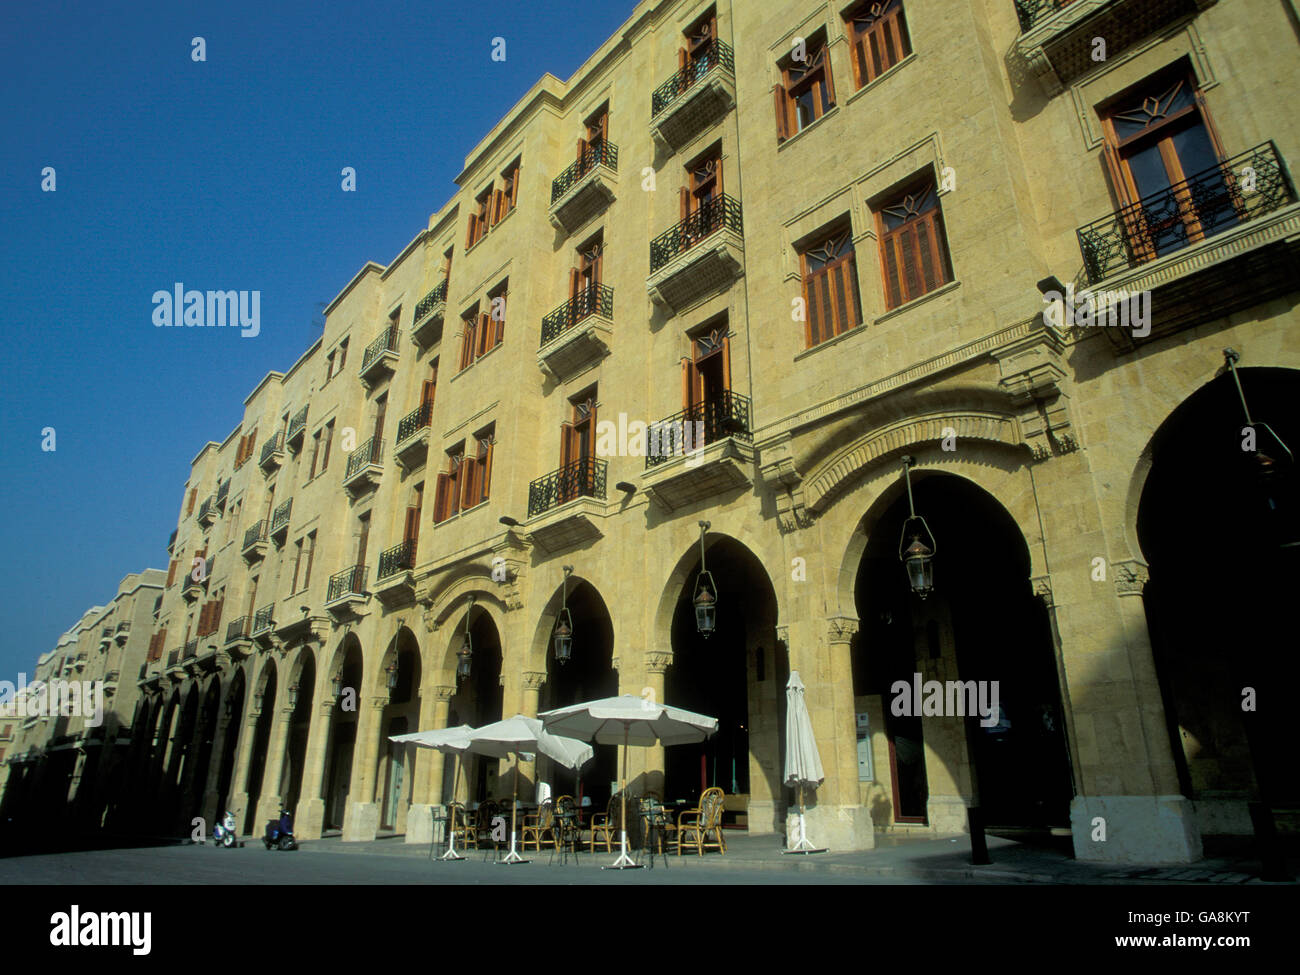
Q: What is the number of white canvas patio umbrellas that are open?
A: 3